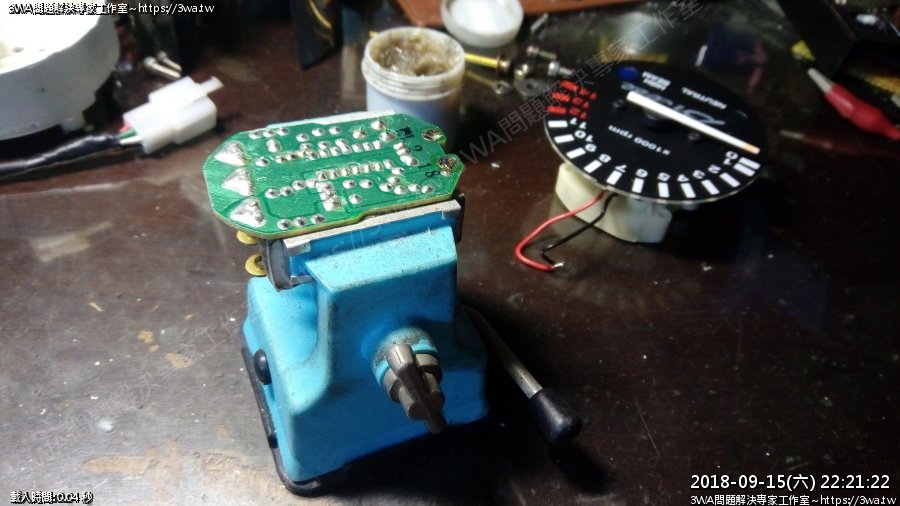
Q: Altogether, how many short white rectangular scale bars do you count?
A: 12